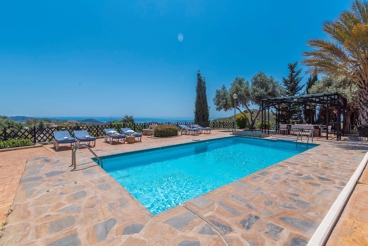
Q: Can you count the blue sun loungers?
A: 6